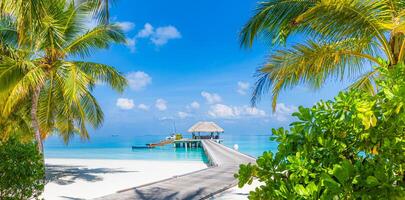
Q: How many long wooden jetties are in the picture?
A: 1